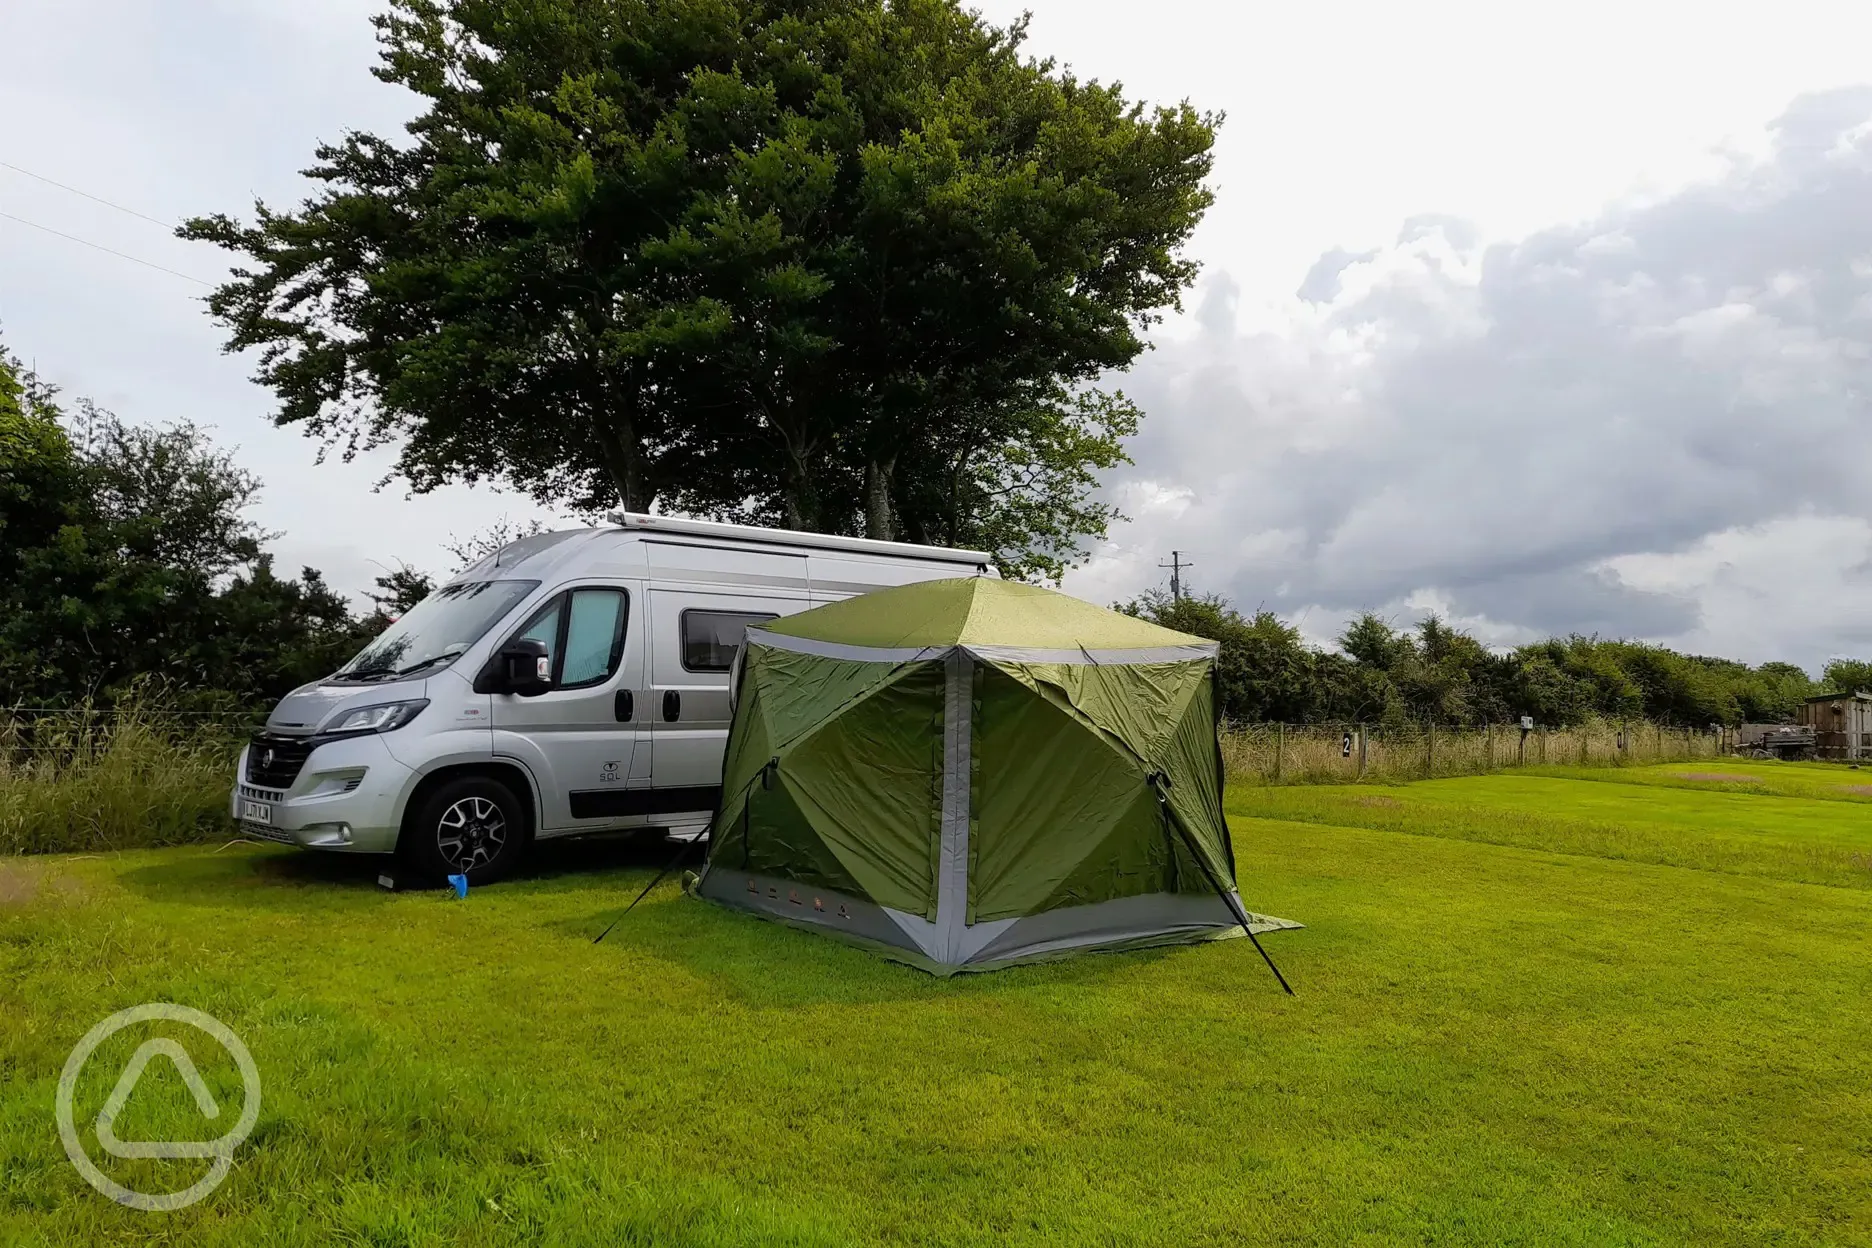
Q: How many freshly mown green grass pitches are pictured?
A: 3